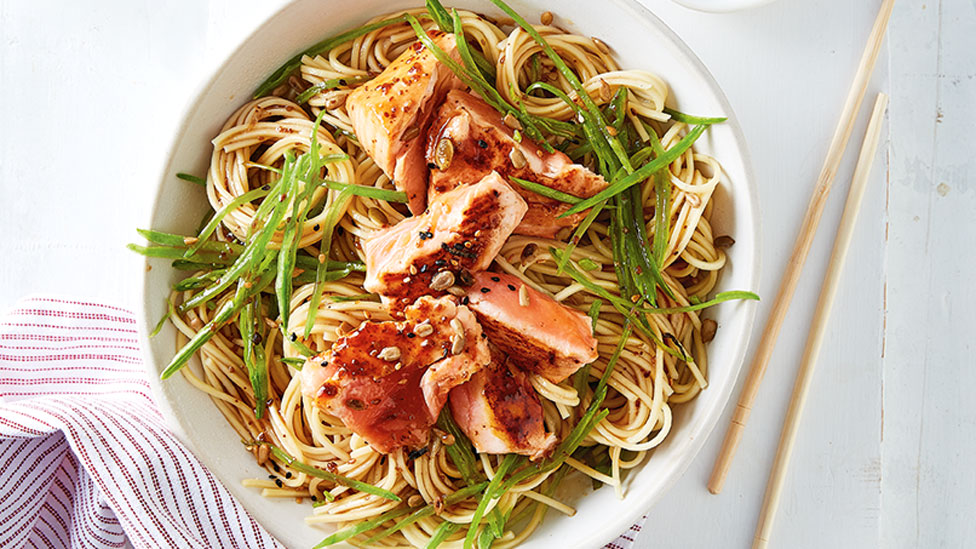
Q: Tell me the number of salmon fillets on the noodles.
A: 6